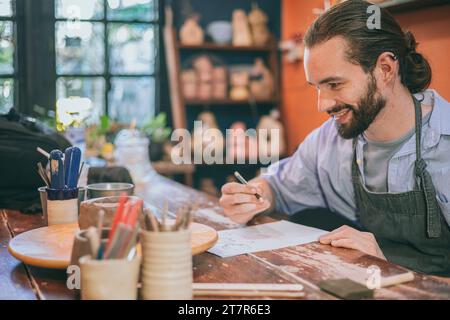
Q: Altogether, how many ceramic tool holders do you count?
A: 3